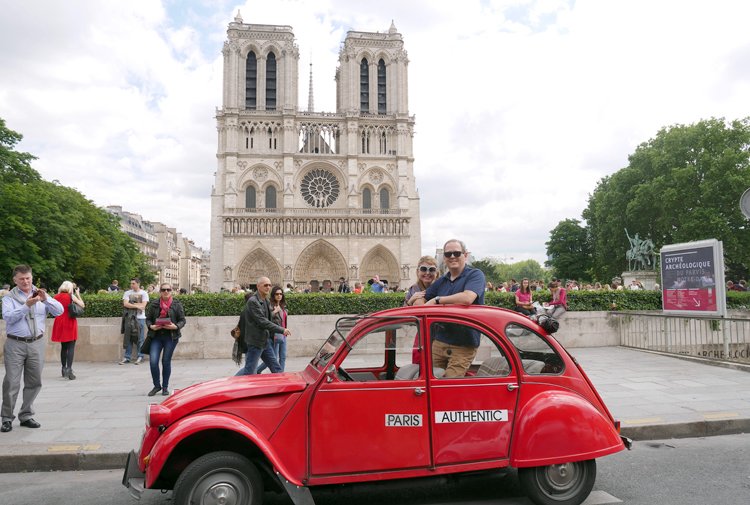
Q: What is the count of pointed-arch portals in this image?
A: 3